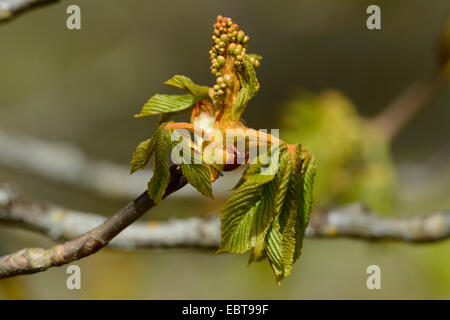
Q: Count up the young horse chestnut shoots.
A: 1